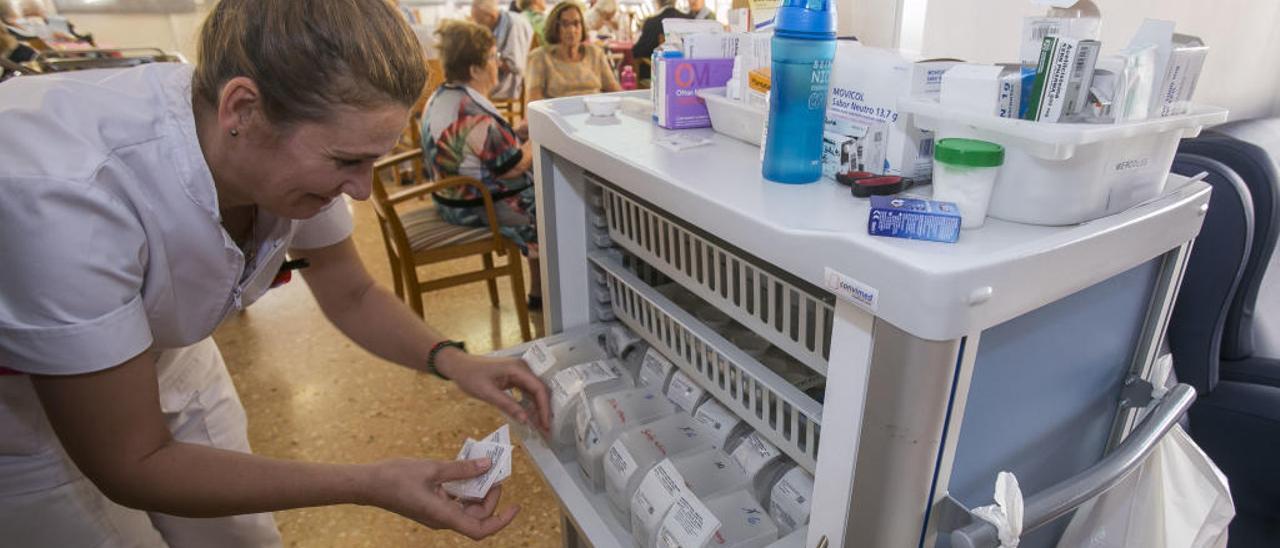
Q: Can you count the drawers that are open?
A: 1